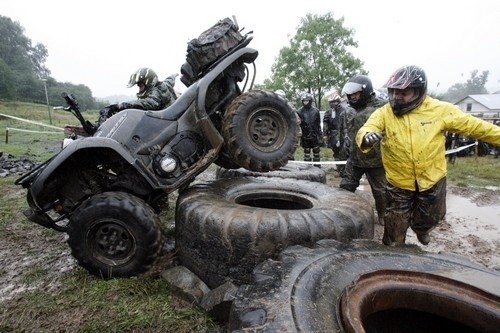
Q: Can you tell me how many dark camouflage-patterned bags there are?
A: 1